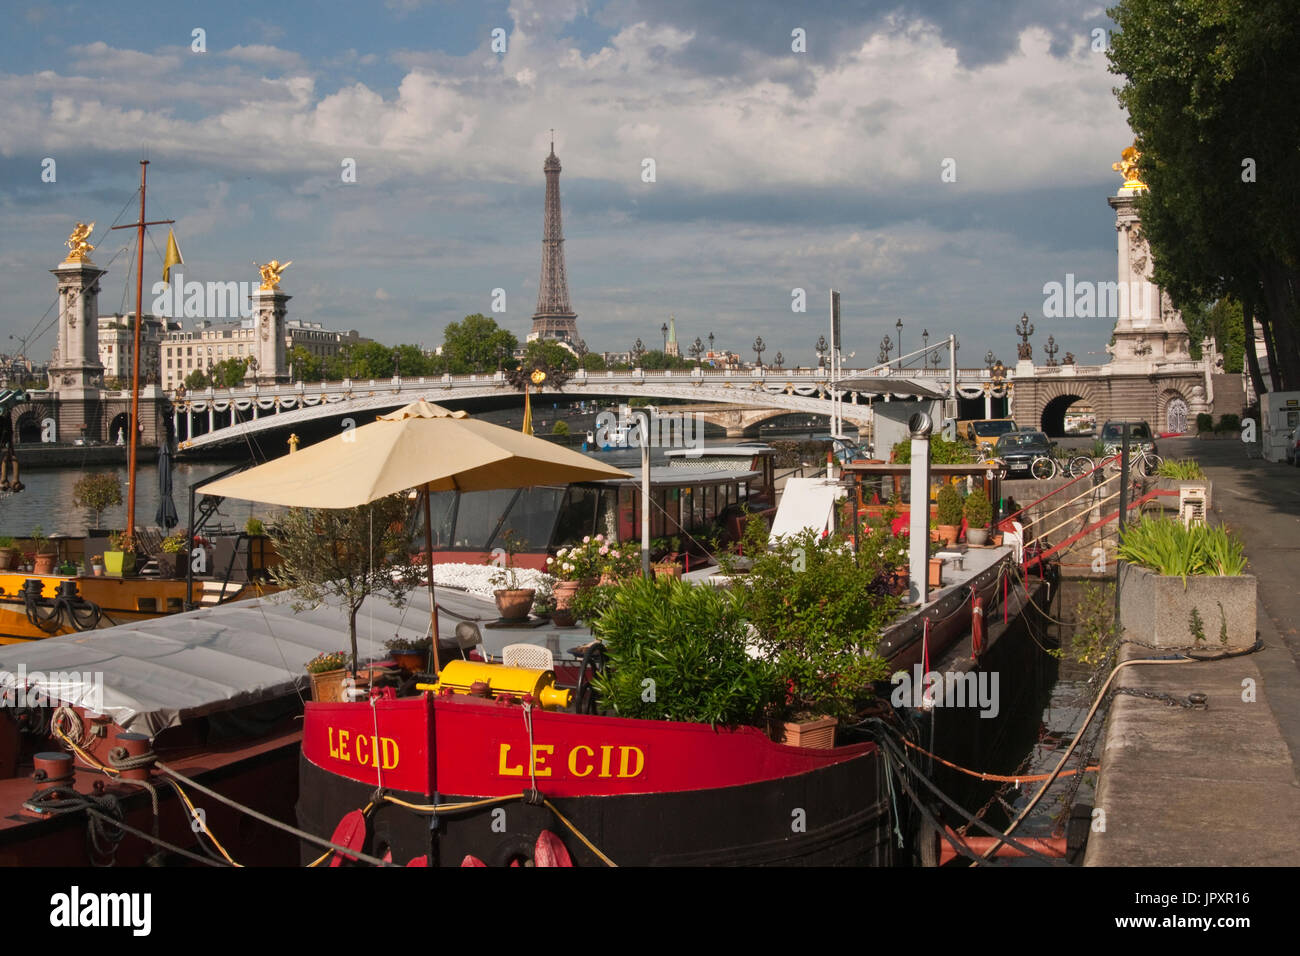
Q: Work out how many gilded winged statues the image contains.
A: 3